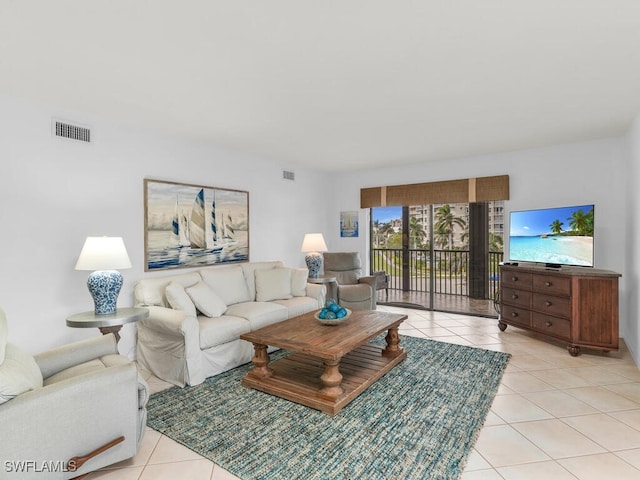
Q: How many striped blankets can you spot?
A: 0